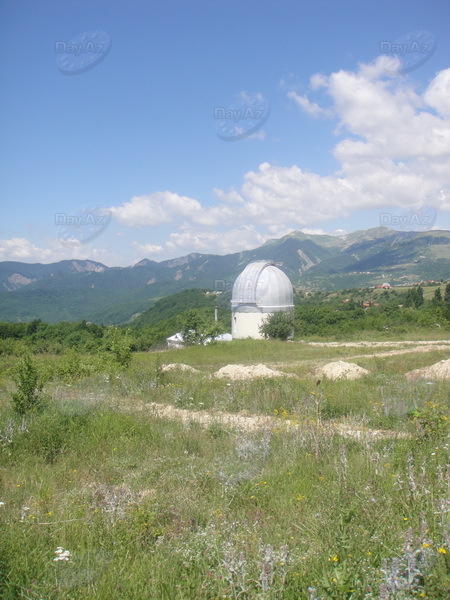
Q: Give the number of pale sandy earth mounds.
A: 4